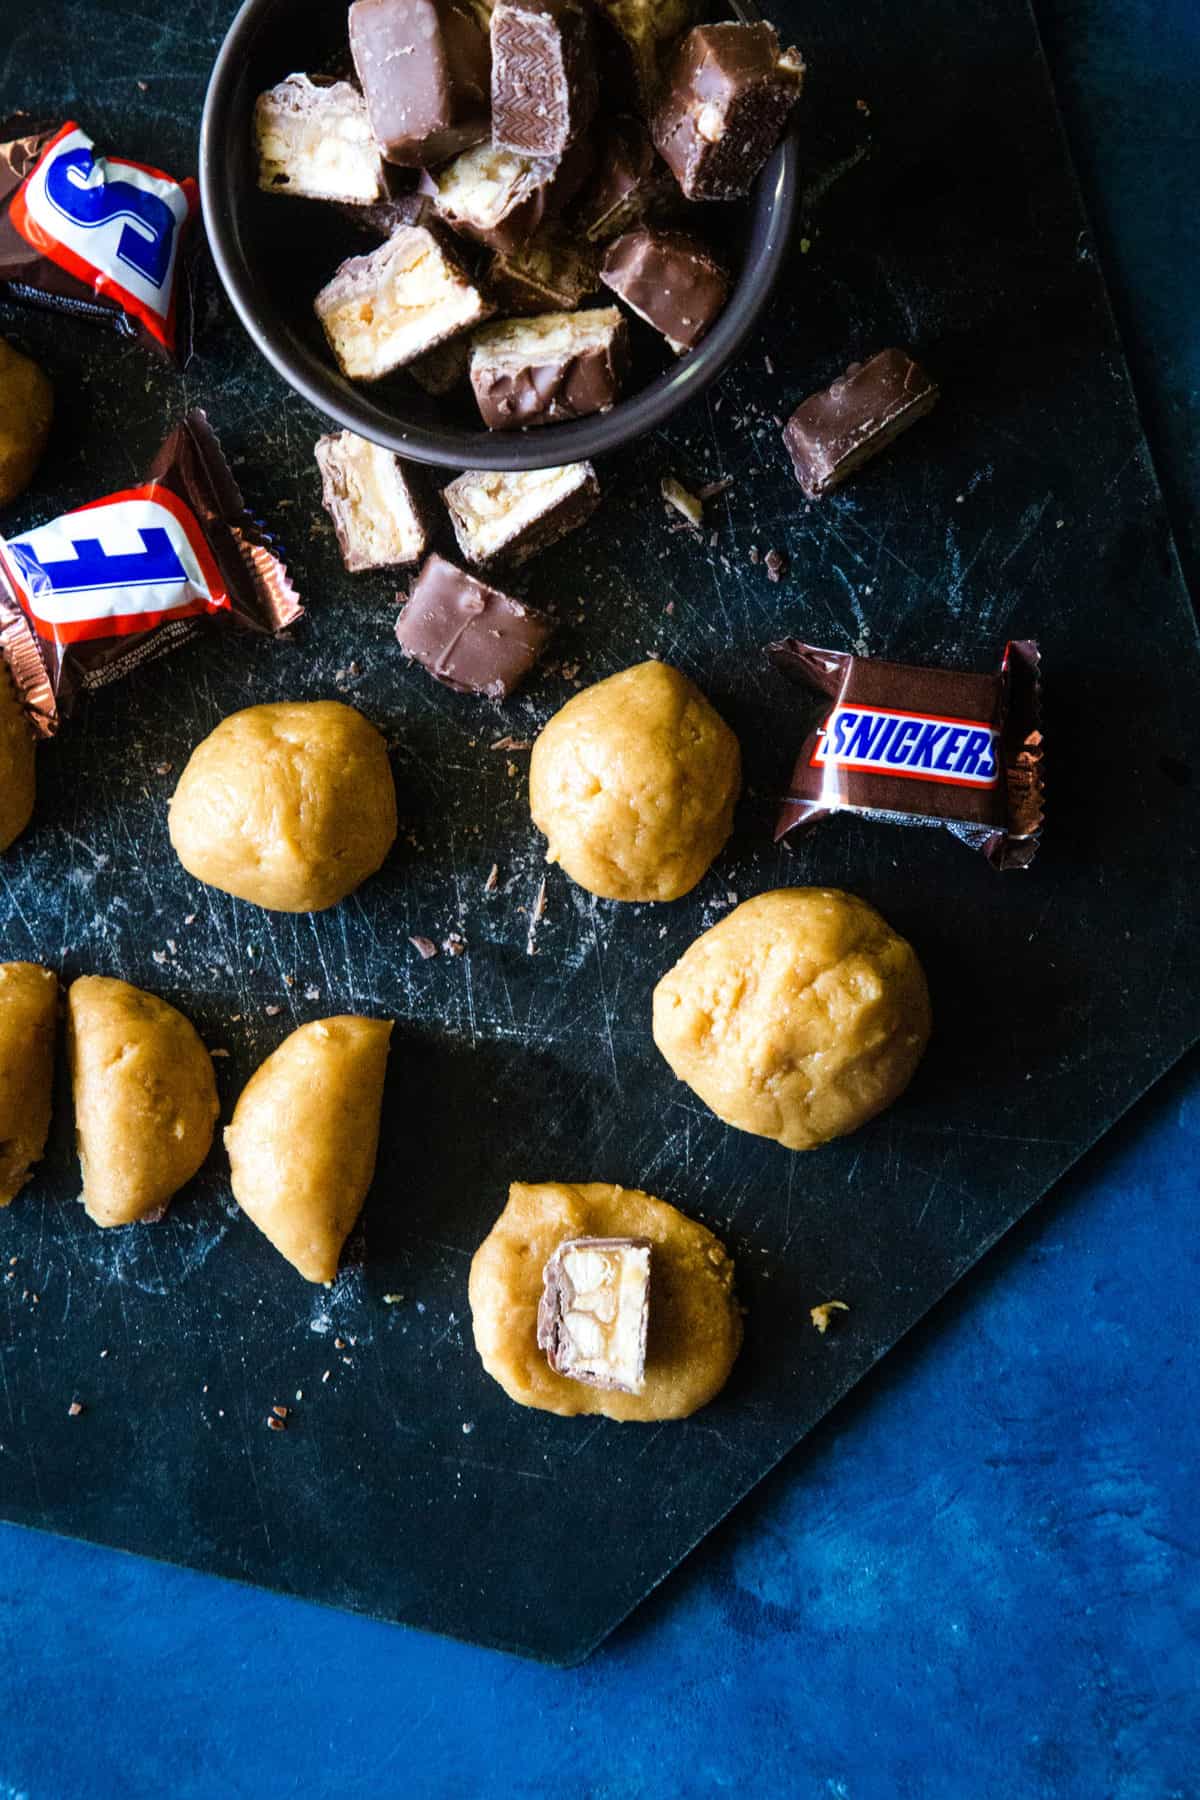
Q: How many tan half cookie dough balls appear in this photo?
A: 3